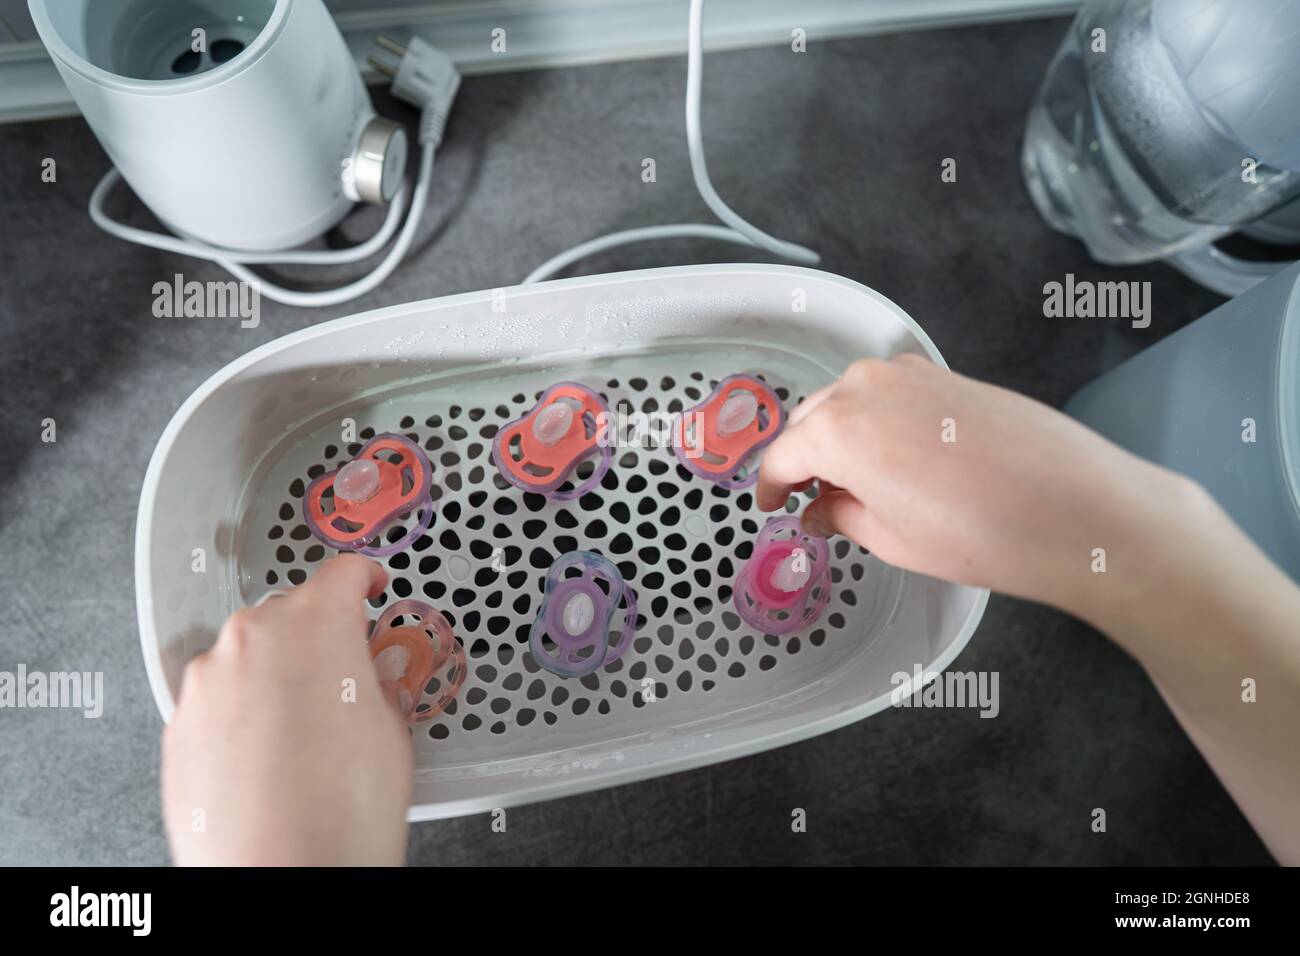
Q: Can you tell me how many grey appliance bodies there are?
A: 1